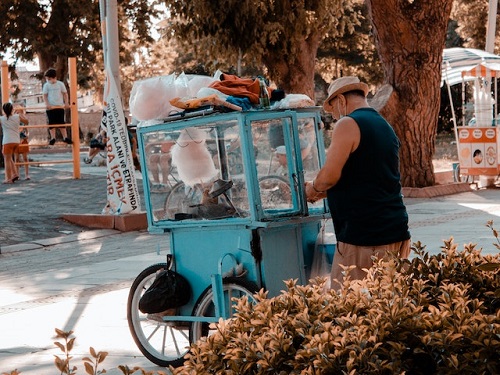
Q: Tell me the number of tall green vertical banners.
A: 0